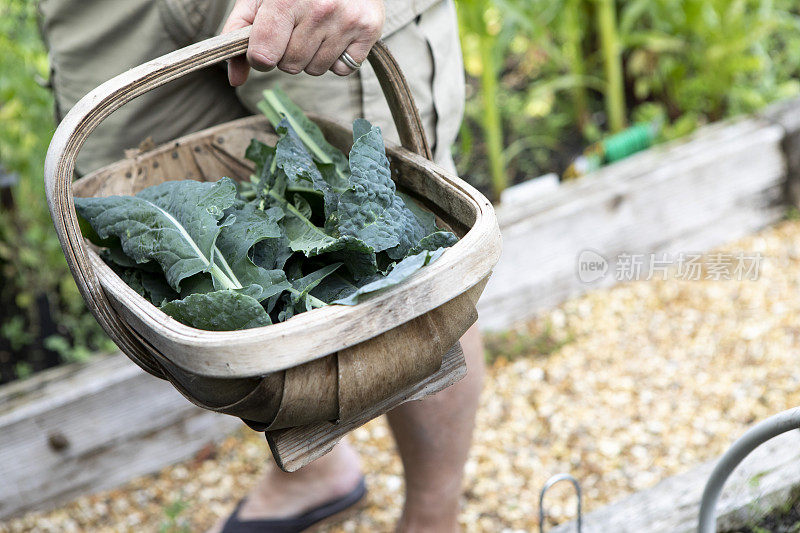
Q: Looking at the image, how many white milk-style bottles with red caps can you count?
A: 0